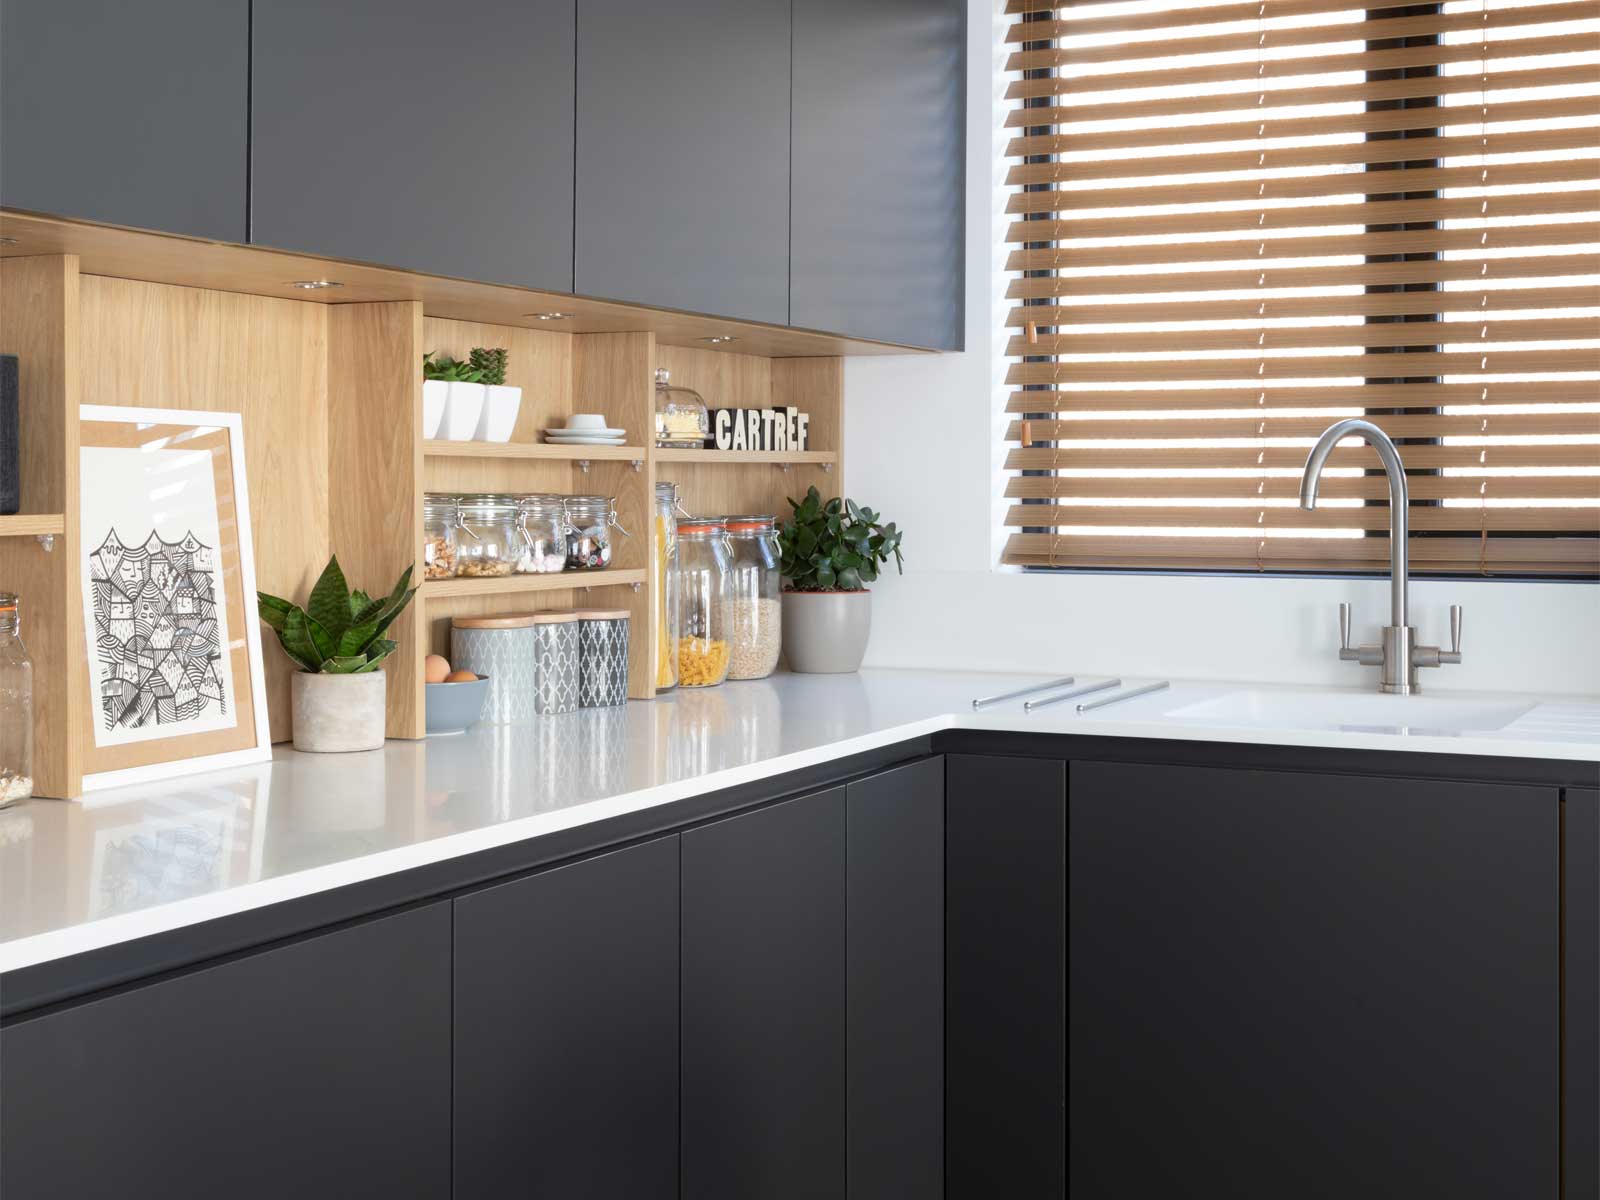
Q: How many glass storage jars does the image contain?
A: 8